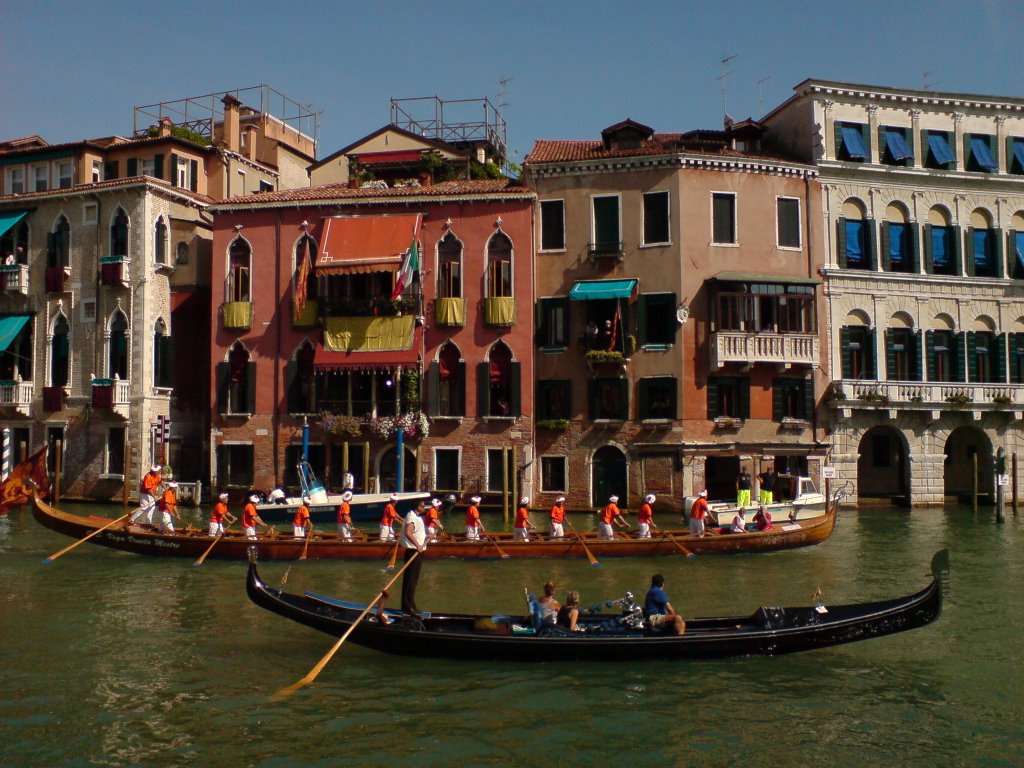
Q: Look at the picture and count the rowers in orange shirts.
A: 14